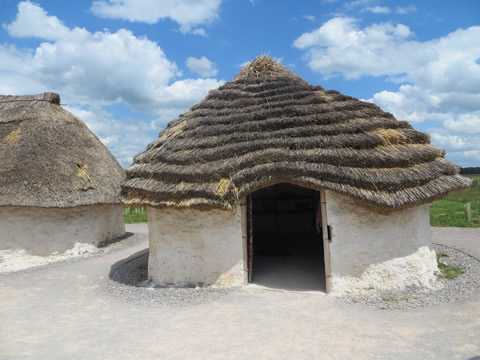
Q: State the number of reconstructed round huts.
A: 2